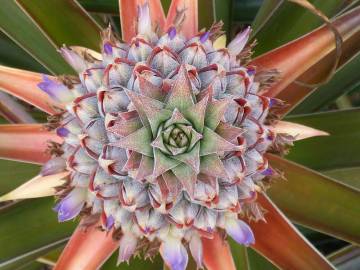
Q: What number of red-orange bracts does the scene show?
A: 8